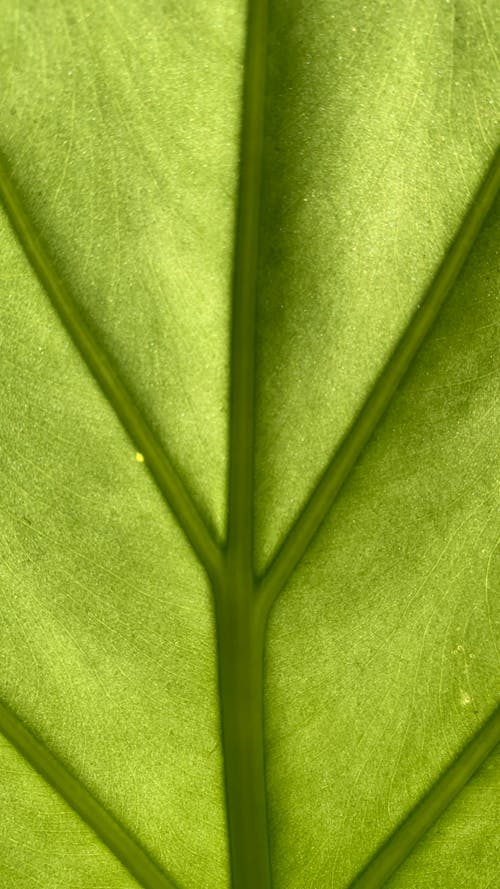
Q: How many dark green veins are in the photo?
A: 5